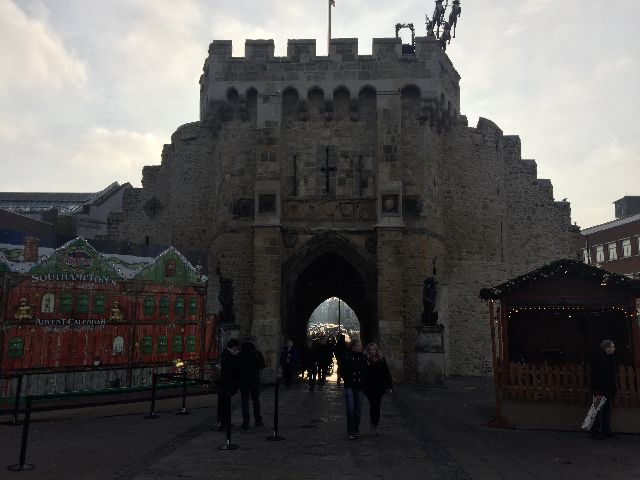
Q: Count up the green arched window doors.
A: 12